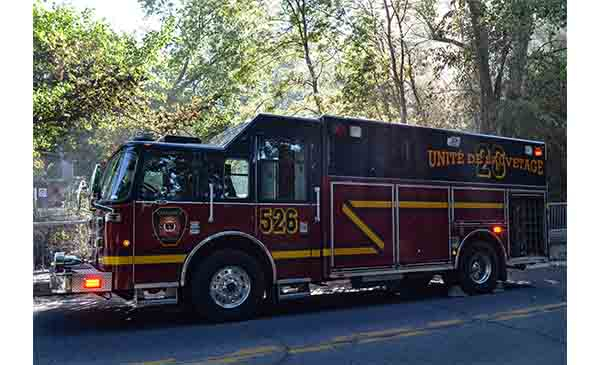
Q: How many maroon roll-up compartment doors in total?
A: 3